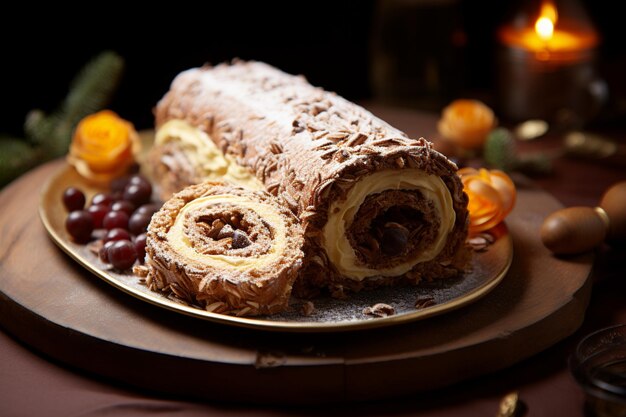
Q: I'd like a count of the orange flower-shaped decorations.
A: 3